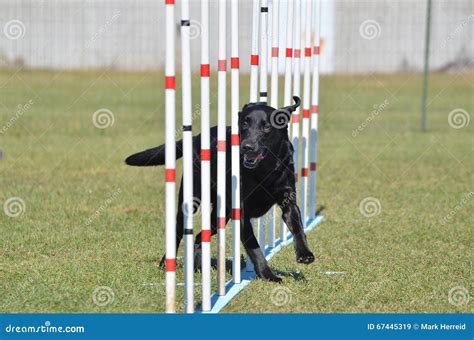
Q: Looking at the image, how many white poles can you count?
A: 12